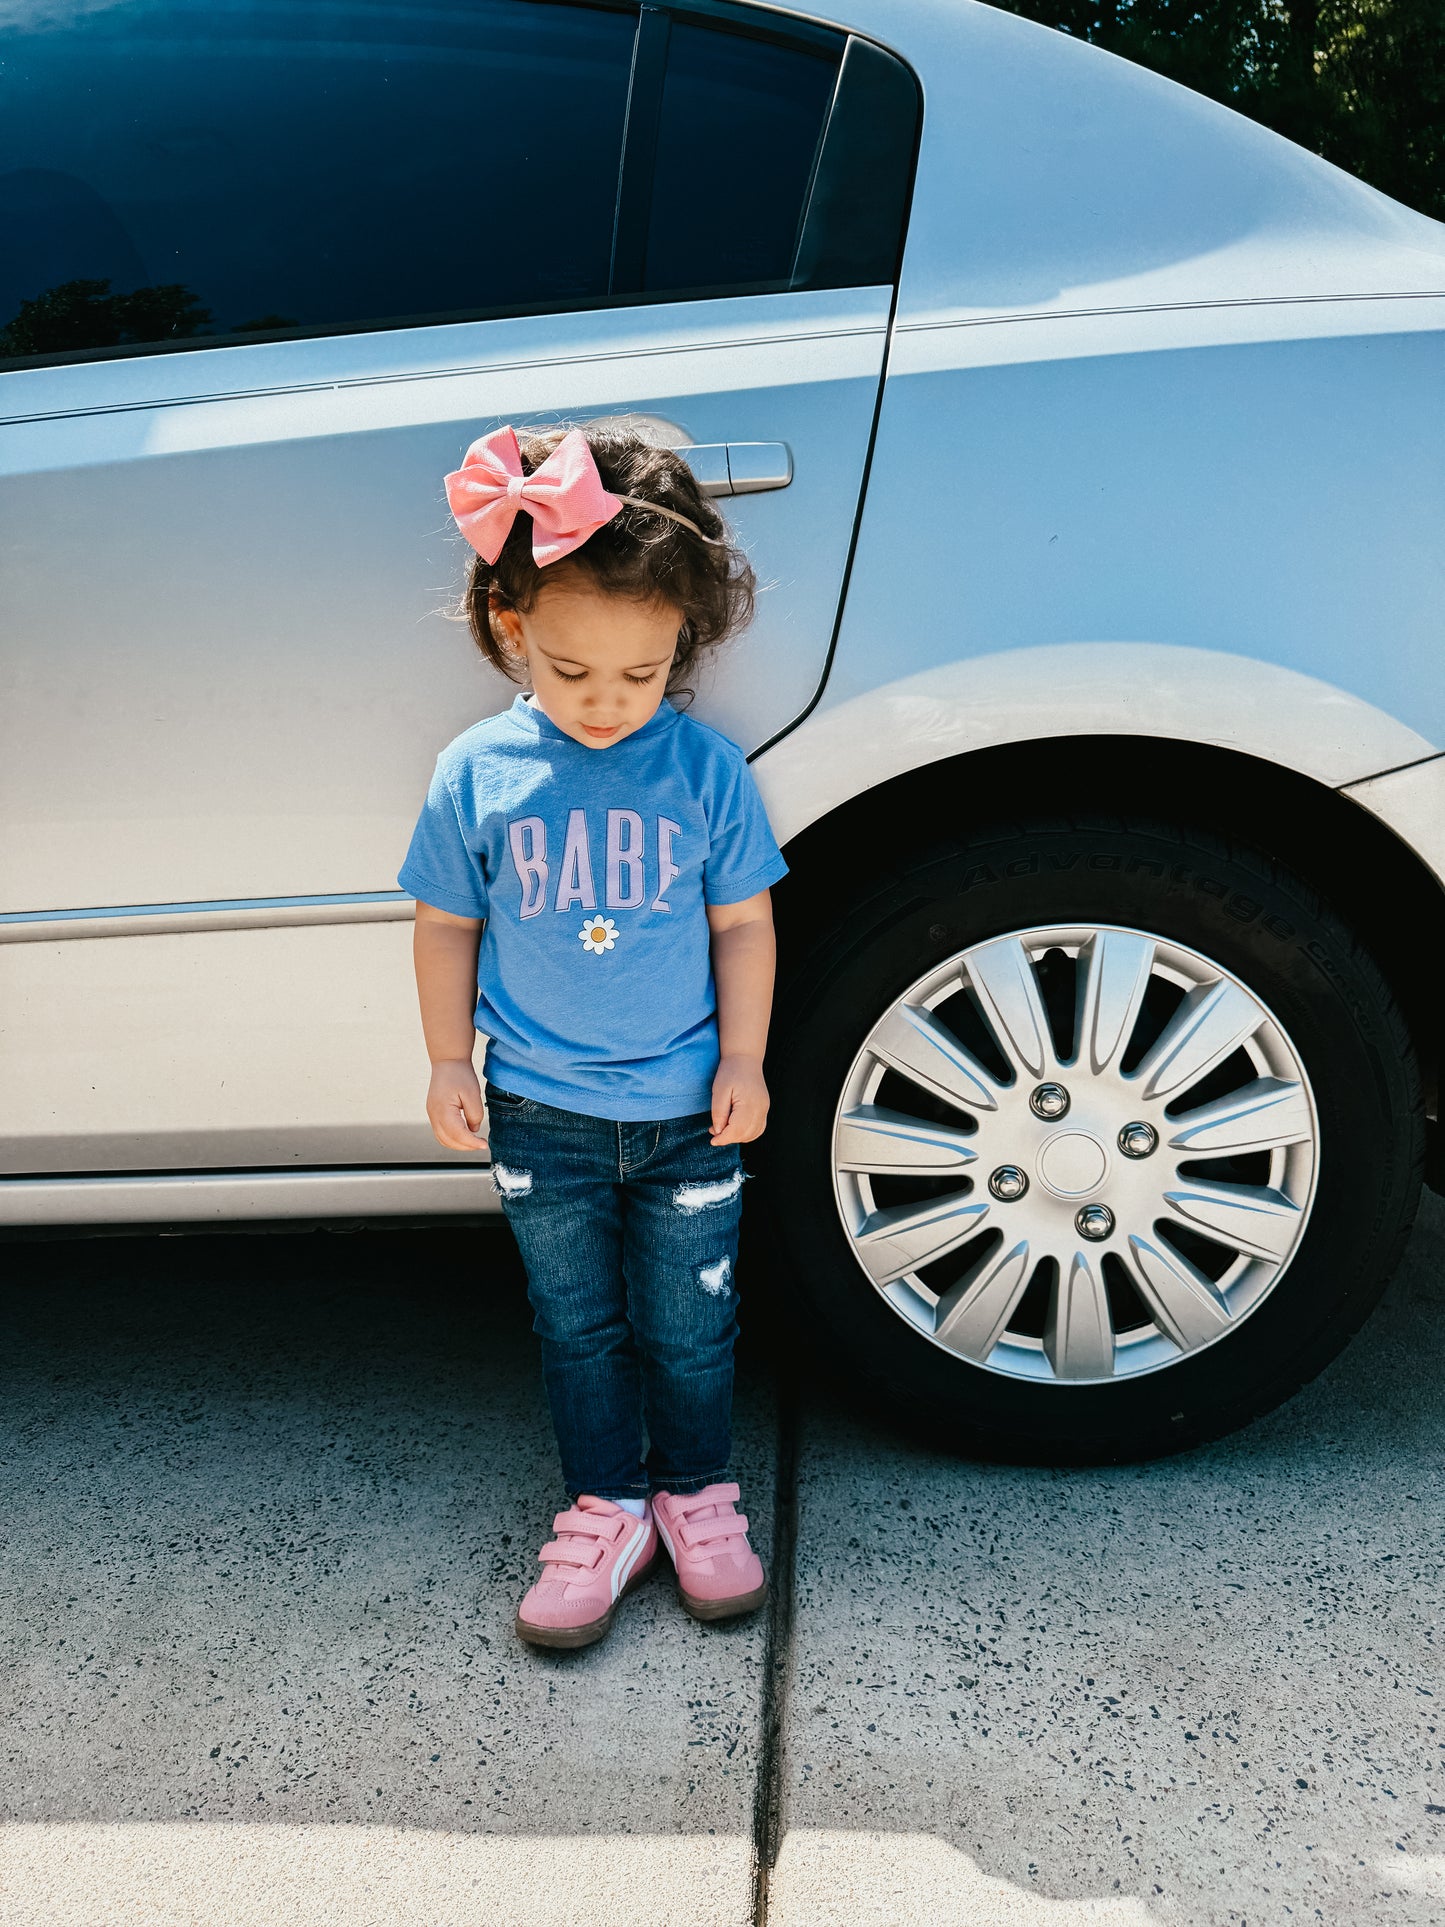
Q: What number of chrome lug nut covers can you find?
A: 4